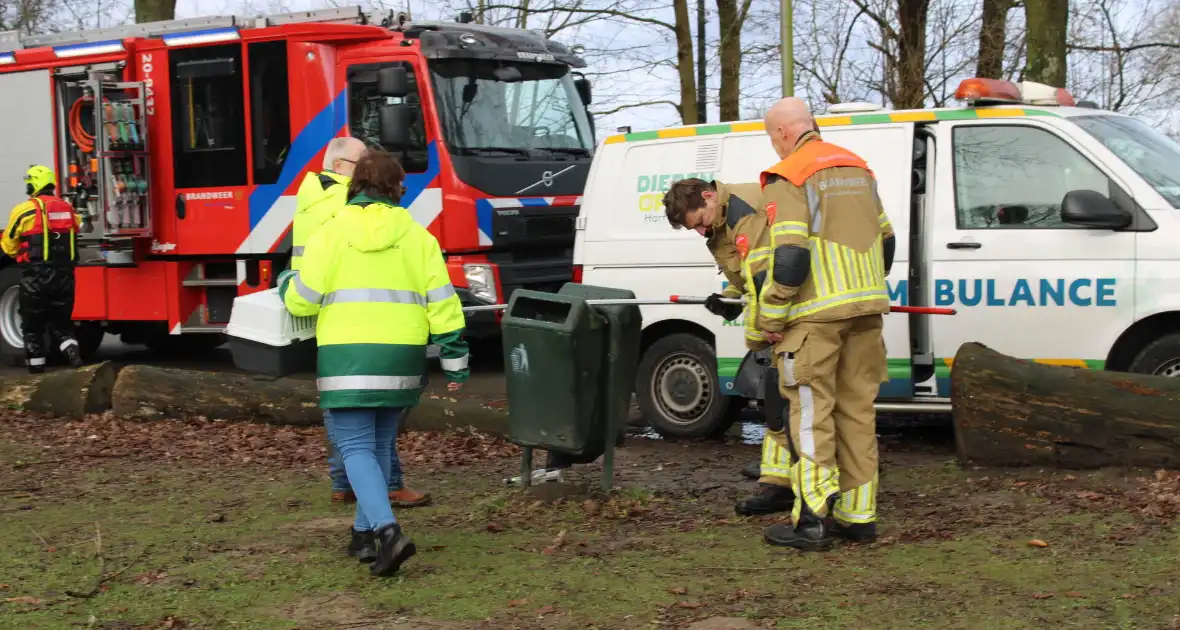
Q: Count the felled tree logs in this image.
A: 3